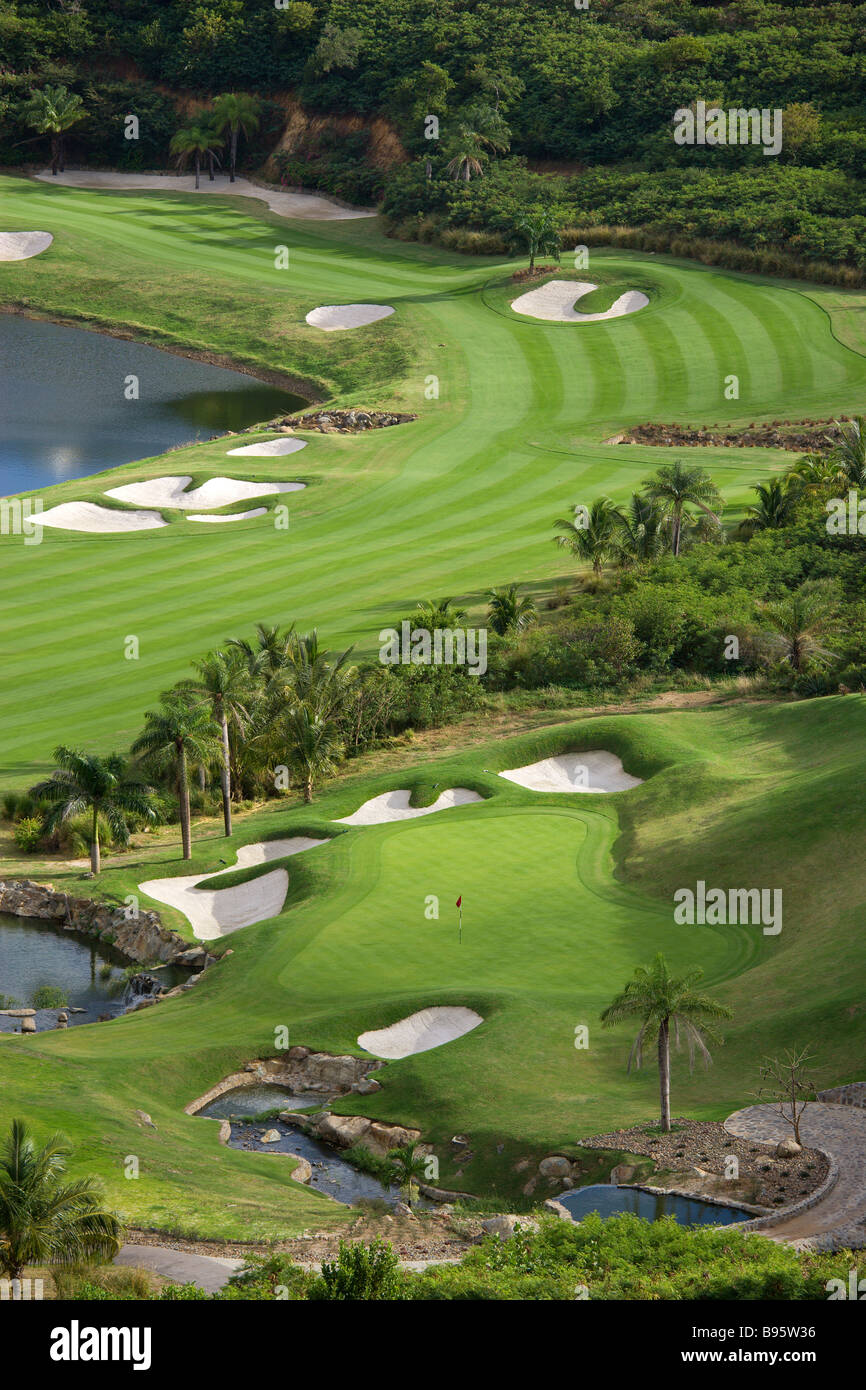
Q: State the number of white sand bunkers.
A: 12